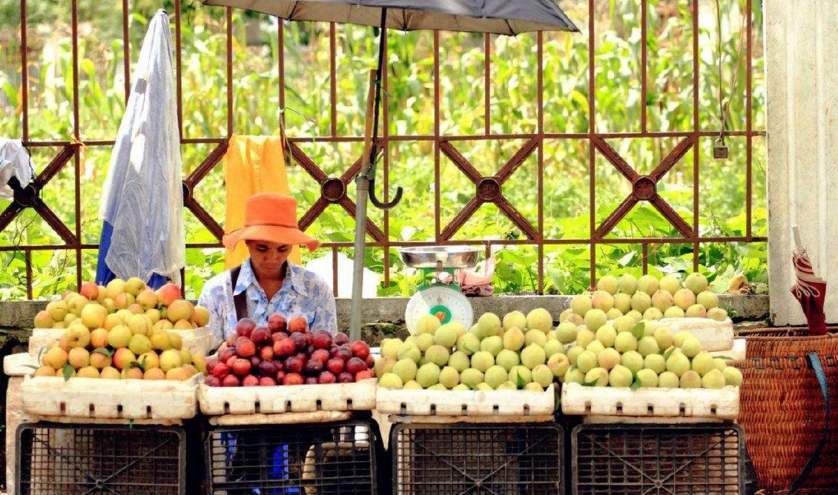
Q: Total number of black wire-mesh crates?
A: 4